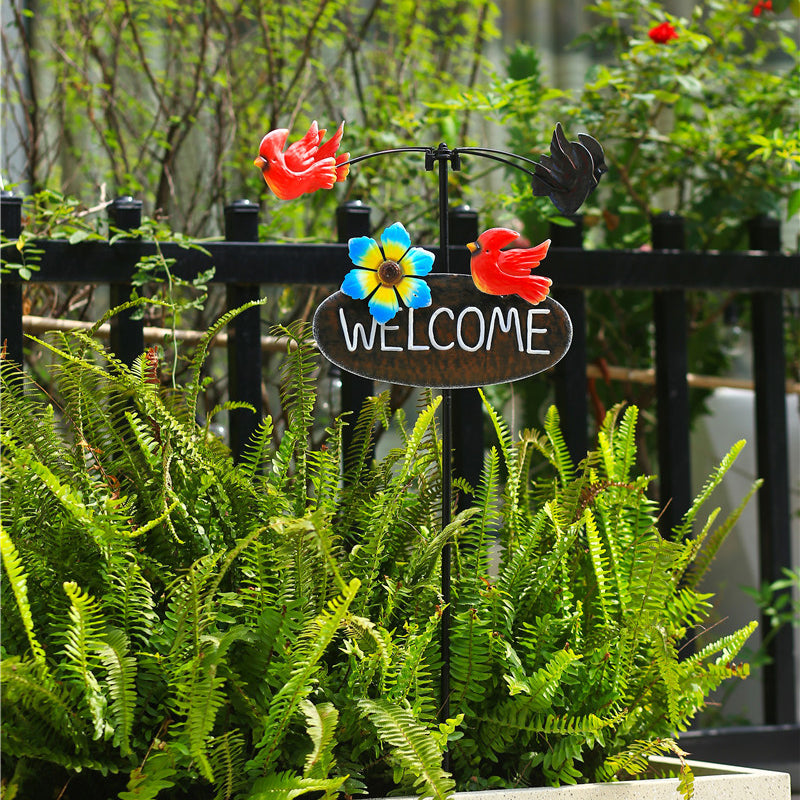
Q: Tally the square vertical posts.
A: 8